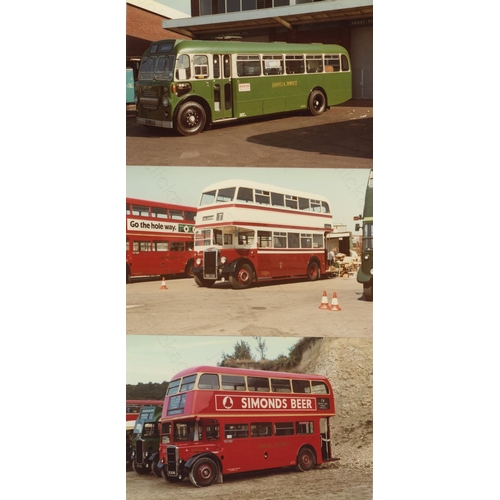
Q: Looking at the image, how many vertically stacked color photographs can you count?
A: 3